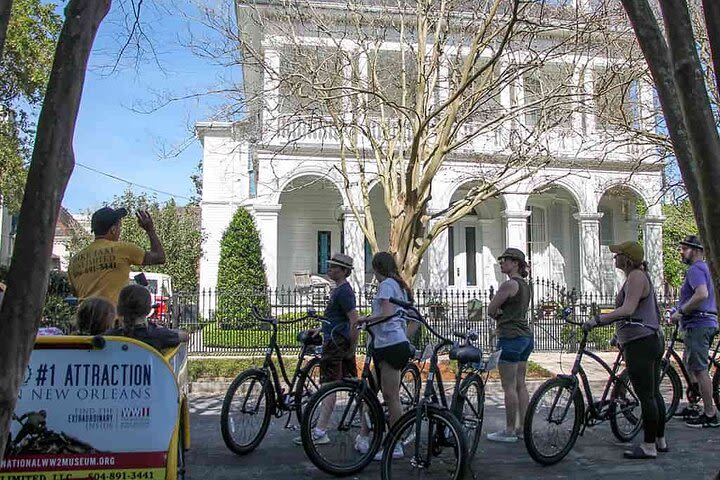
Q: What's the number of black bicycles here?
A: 5